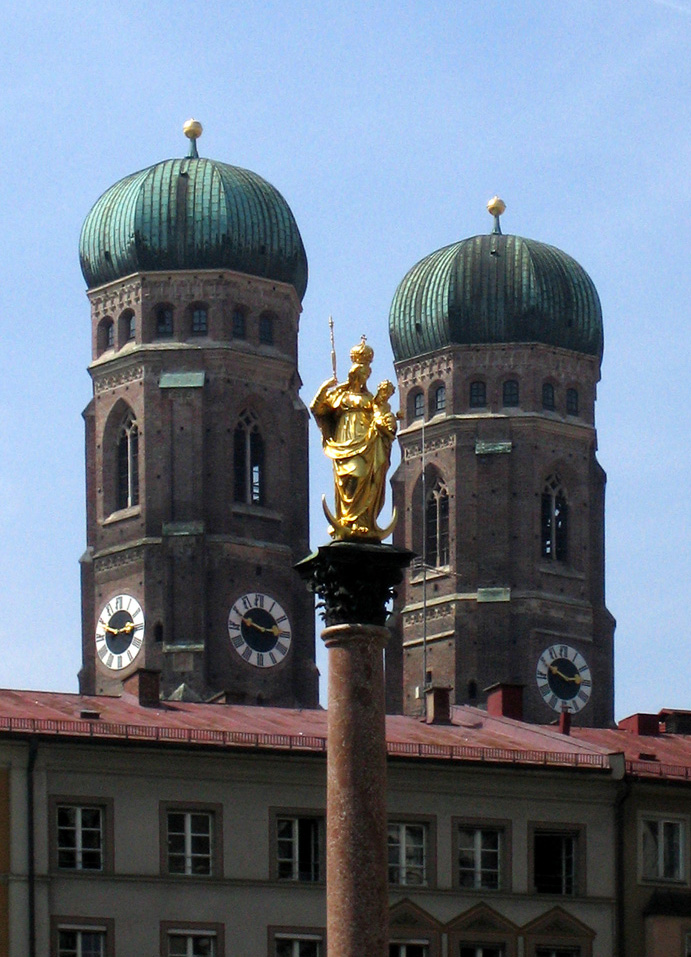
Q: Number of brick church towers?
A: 2